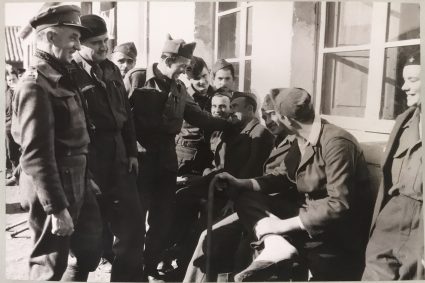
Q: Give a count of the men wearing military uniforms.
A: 11